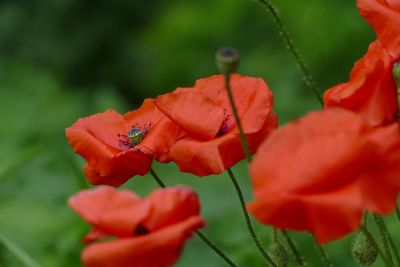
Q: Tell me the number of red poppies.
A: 6